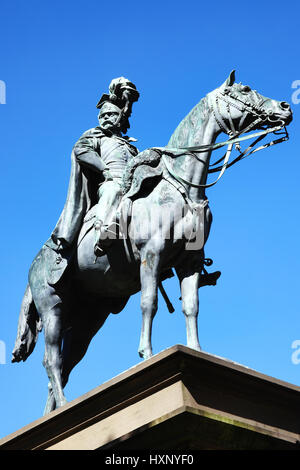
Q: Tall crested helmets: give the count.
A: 1